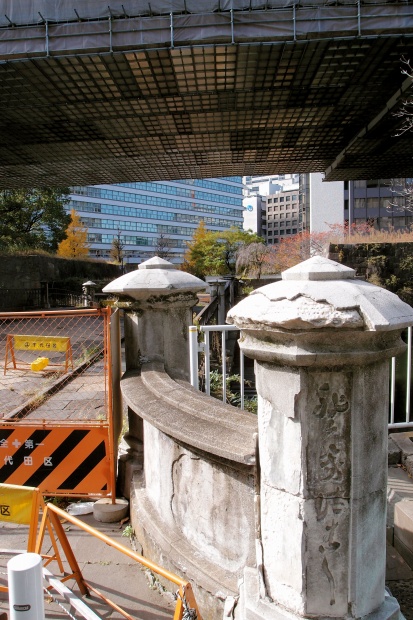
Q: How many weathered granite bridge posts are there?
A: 2